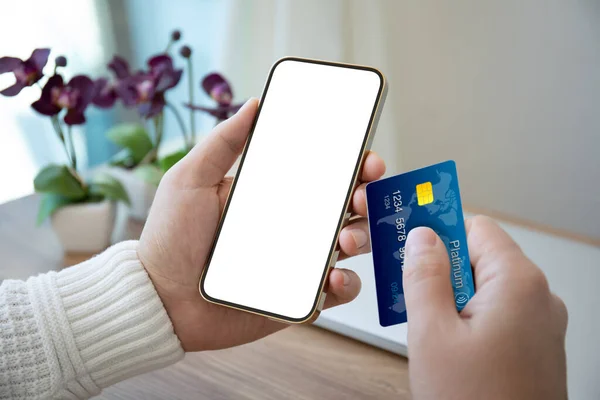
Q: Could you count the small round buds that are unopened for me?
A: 3